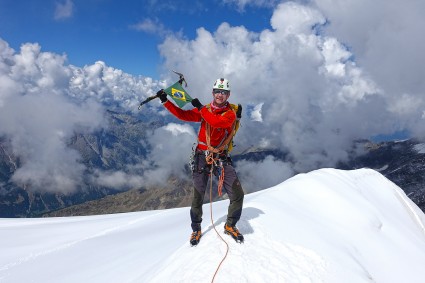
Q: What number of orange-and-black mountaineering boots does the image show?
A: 2